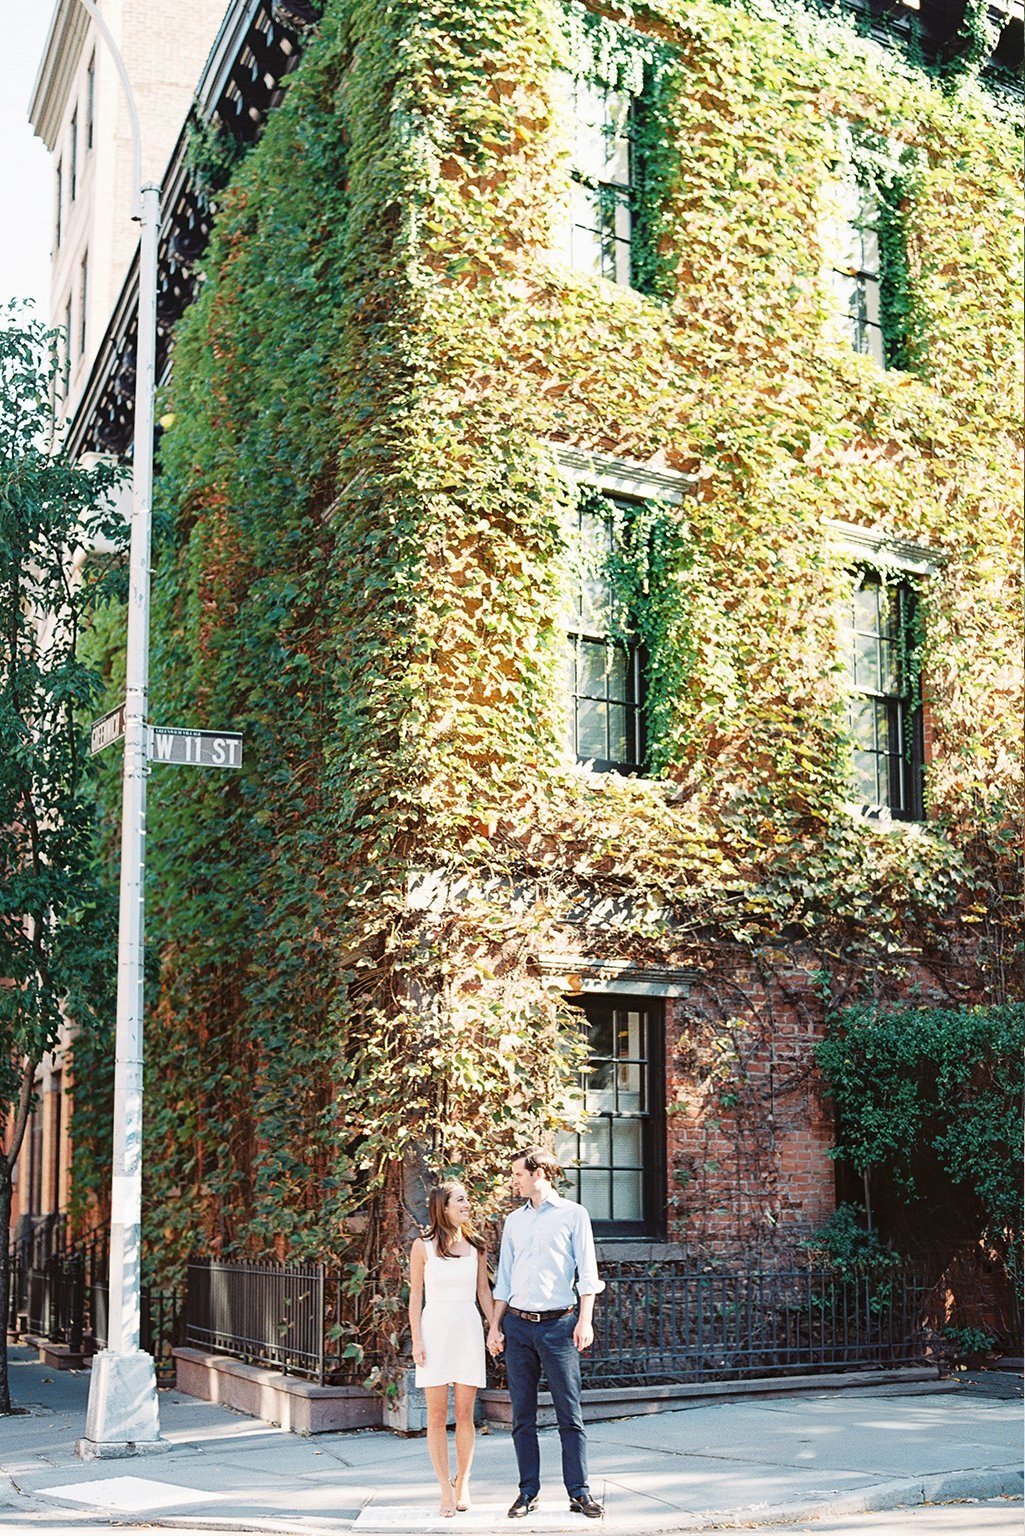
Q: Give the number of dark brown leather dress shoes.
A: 2